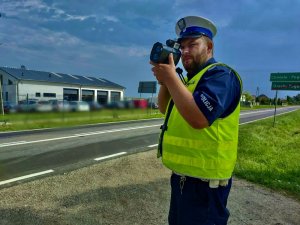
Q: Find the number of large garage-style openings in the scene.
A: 4